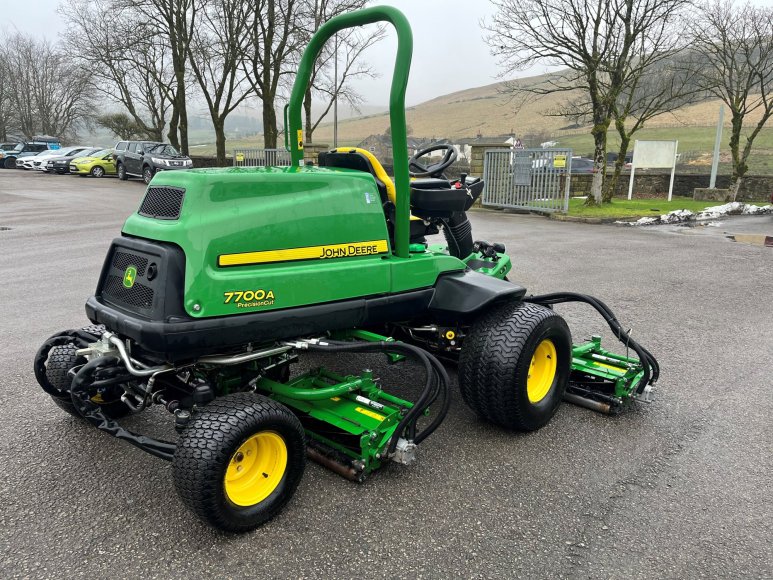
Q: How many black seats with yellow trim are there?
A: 1